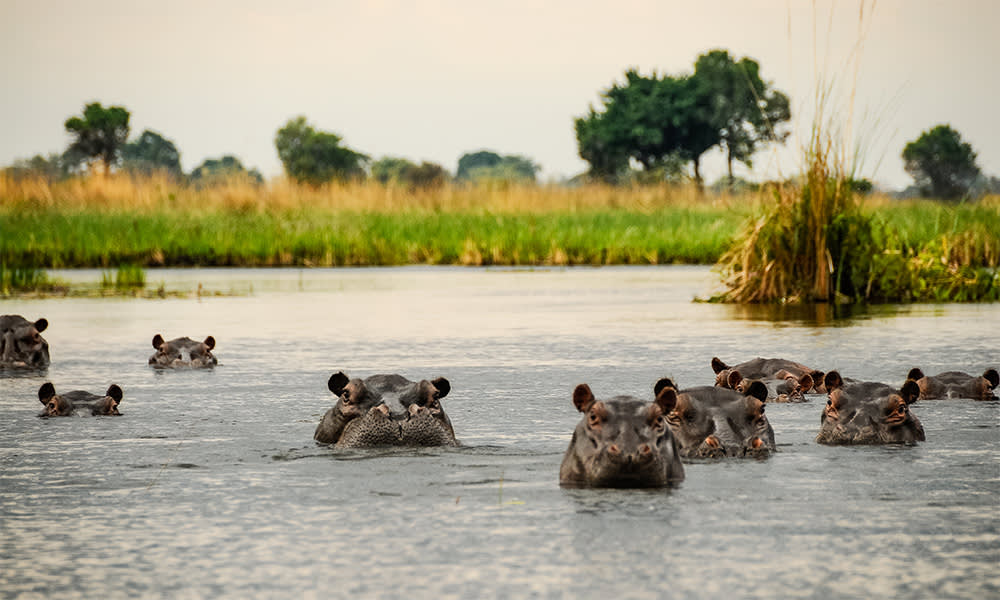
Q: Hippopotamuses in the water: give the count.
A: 10